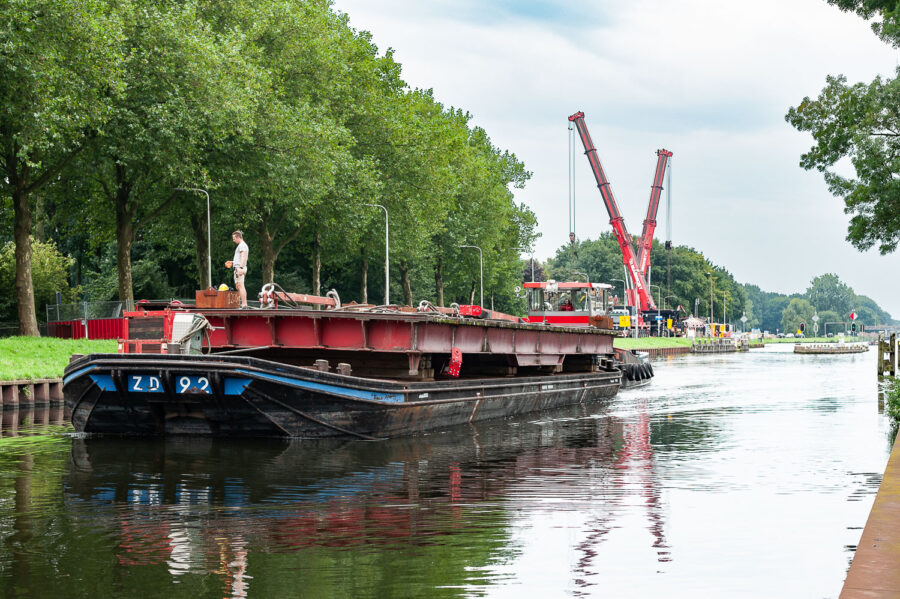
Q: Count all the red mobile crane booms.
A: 2